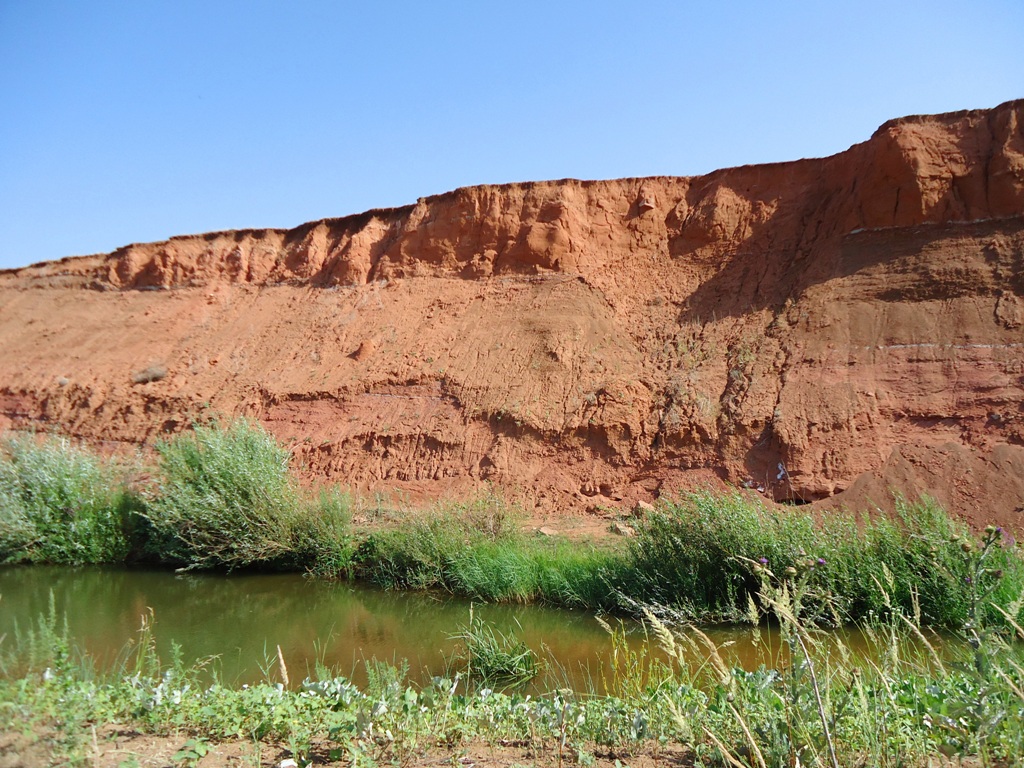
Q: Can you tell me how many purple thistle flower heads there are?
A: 4